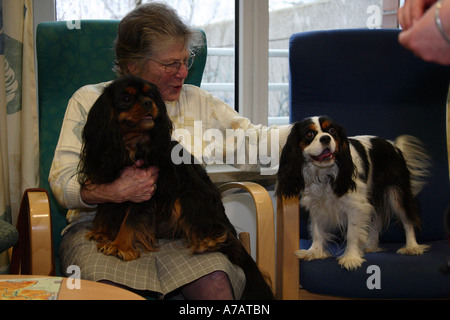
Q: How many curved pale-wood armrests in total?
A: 3